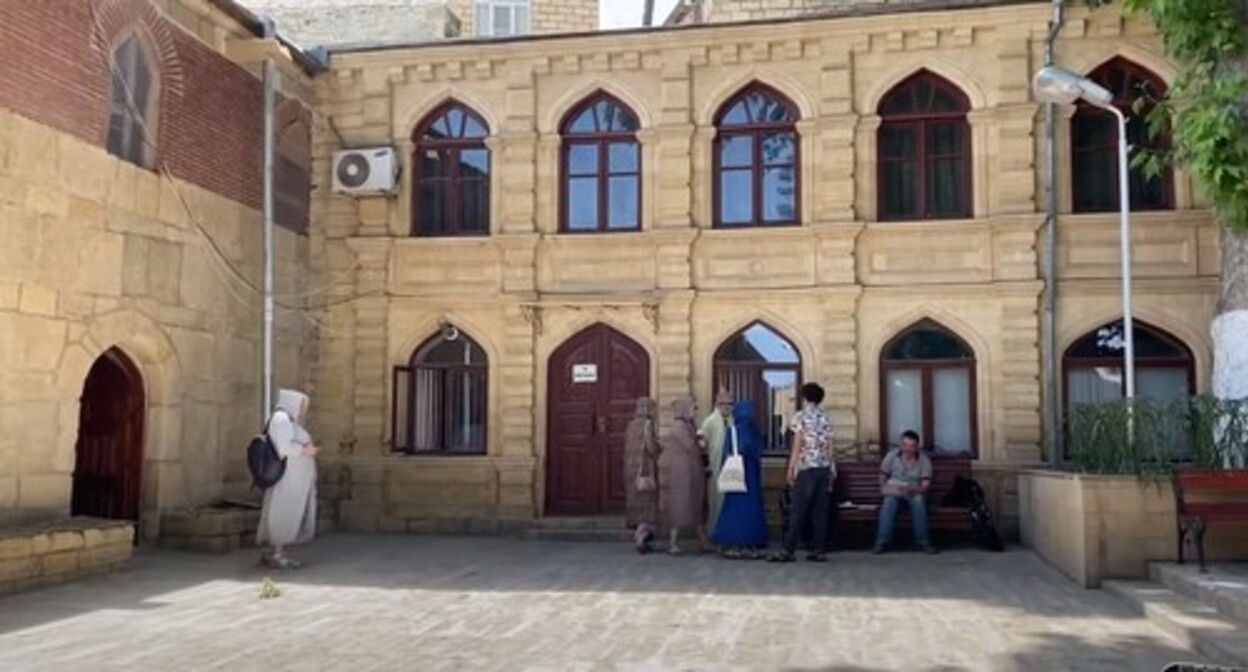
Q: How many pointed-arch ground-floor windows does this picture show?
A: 4